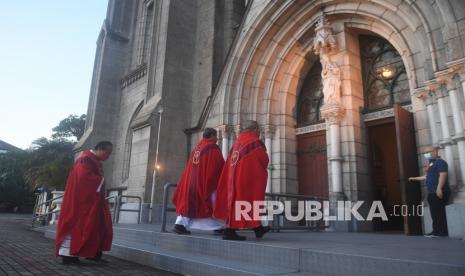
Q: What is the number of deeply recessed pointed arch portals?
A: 1